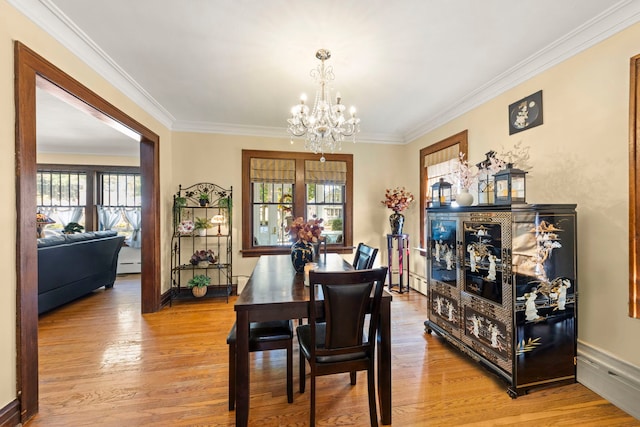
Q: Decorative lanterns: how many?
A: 3